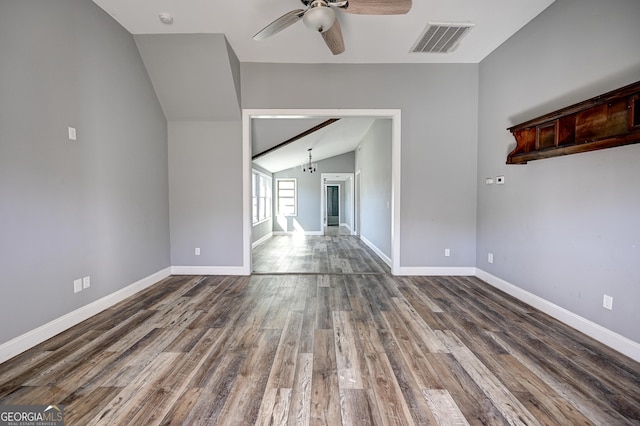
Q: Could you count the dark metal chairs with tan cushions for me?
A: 0